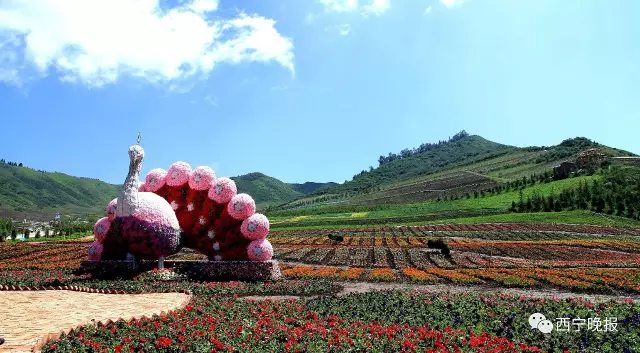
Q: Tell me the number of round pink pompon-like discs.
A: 11